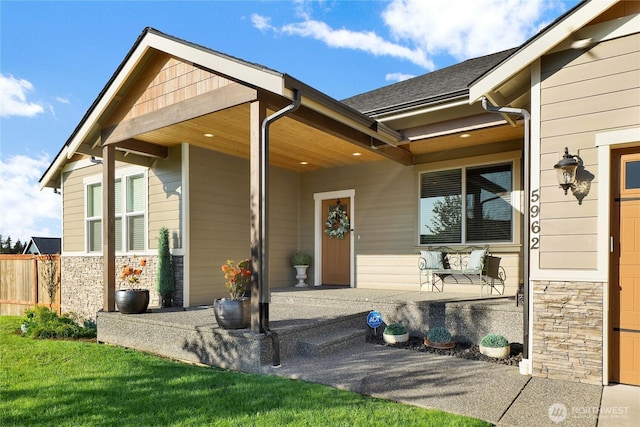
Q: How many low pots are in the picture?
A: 3